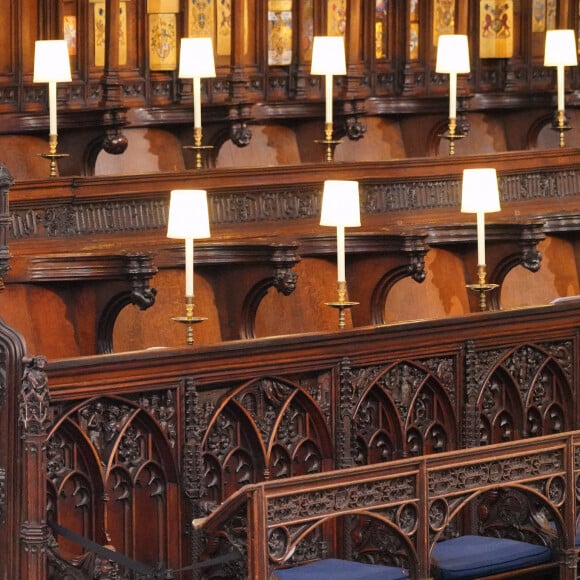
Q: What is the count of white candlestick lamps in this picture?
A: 8